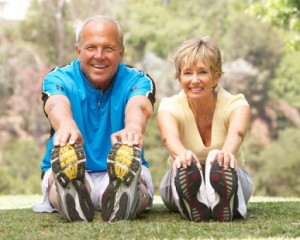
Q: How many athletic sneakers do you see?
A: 4